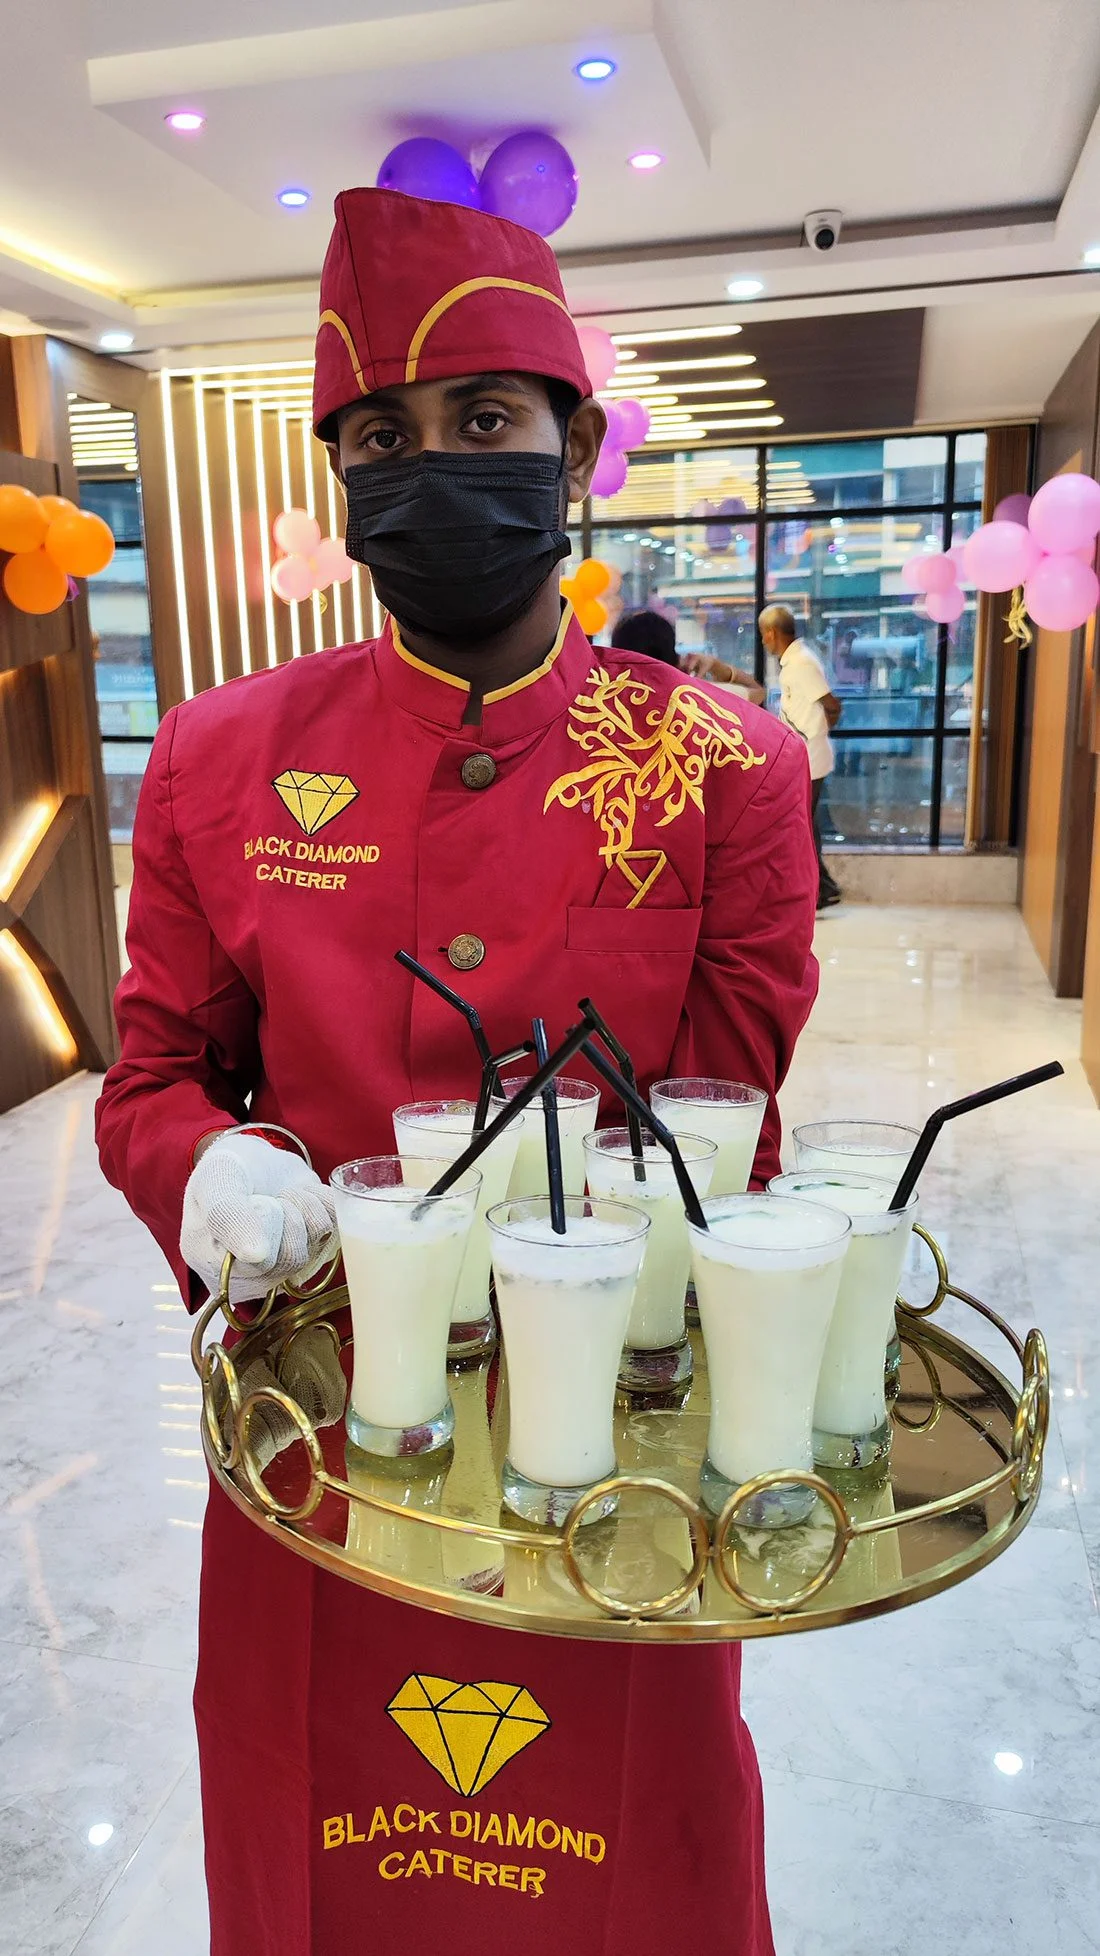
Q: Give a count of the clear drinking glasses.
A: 9